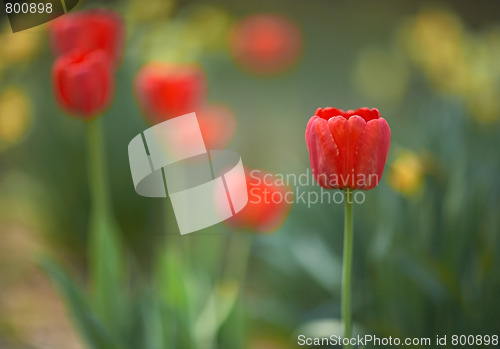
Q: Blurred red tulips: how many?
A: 6